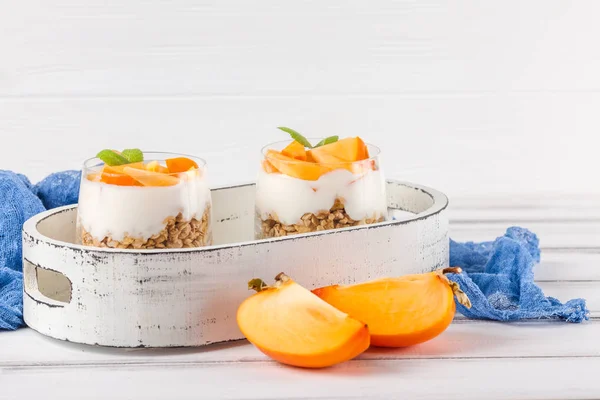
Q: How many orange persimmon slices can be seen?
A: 2